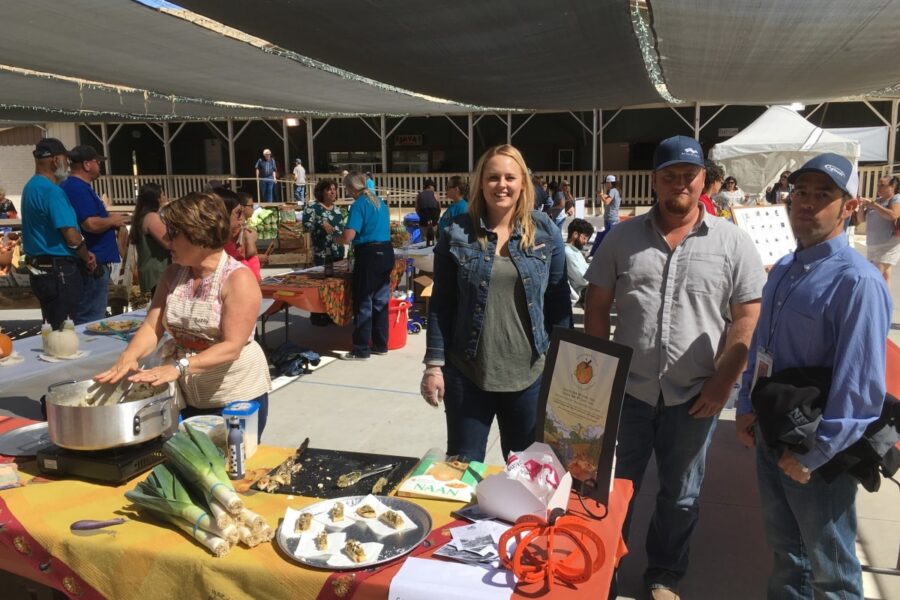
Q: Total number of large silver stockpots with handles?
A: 1